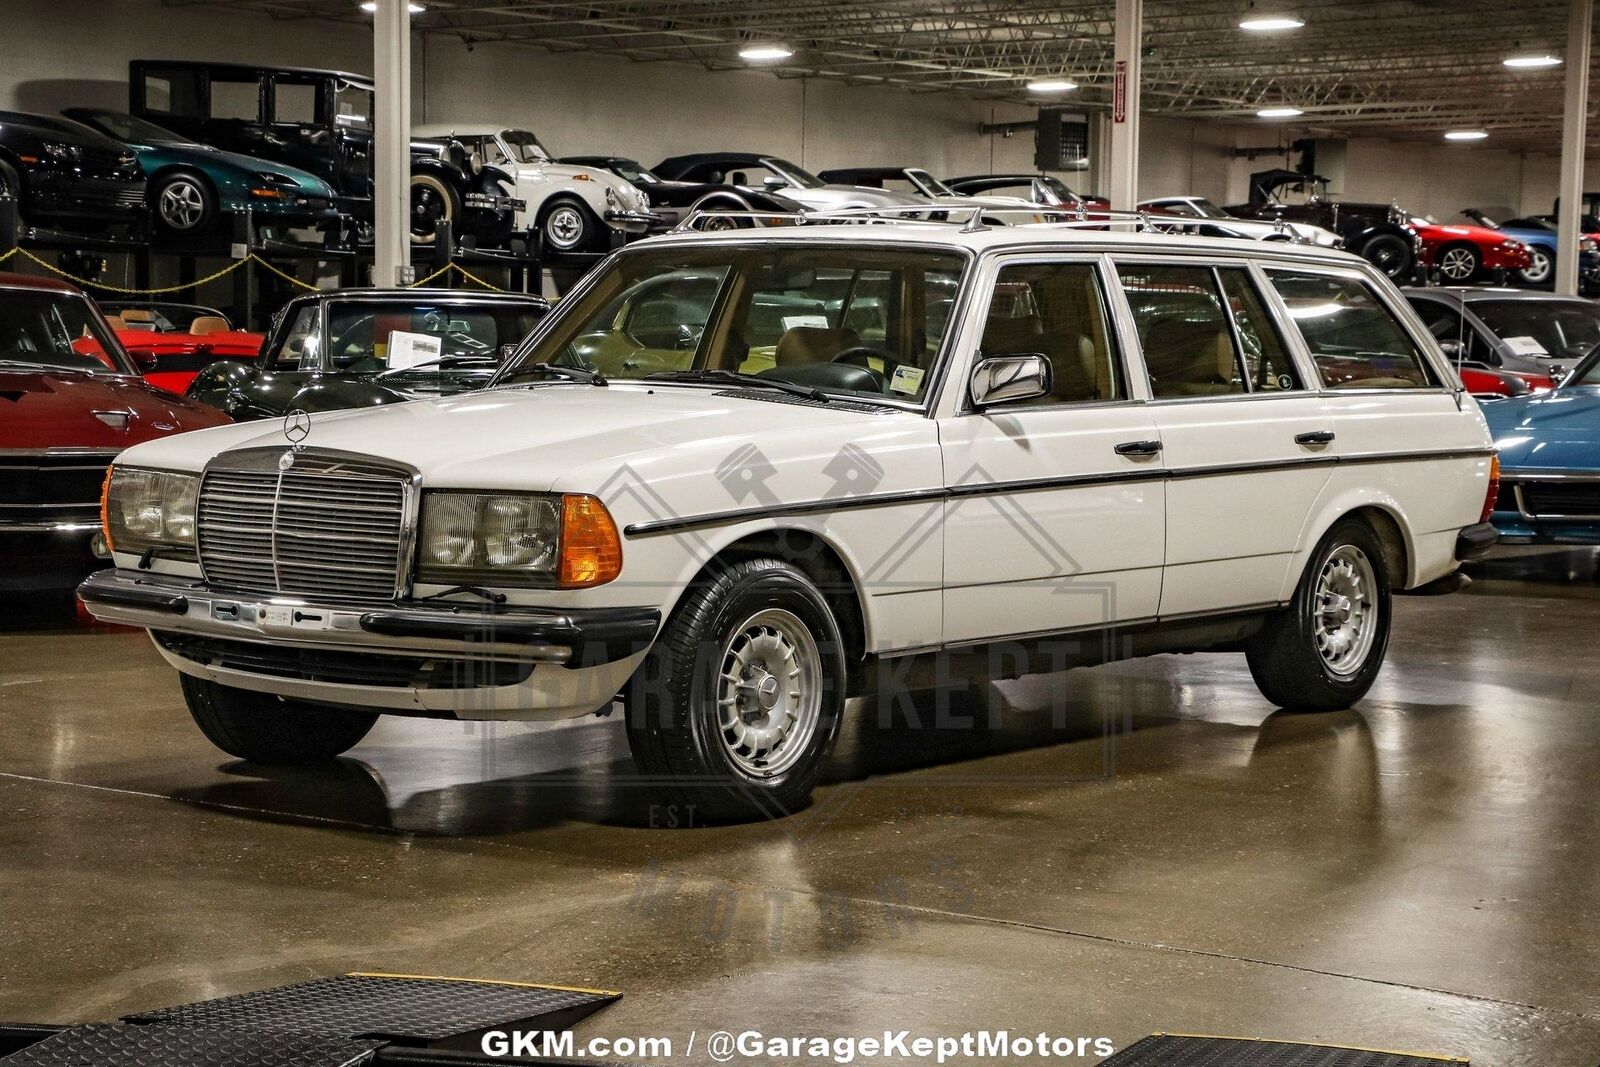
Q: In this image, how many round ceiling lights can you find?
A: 7